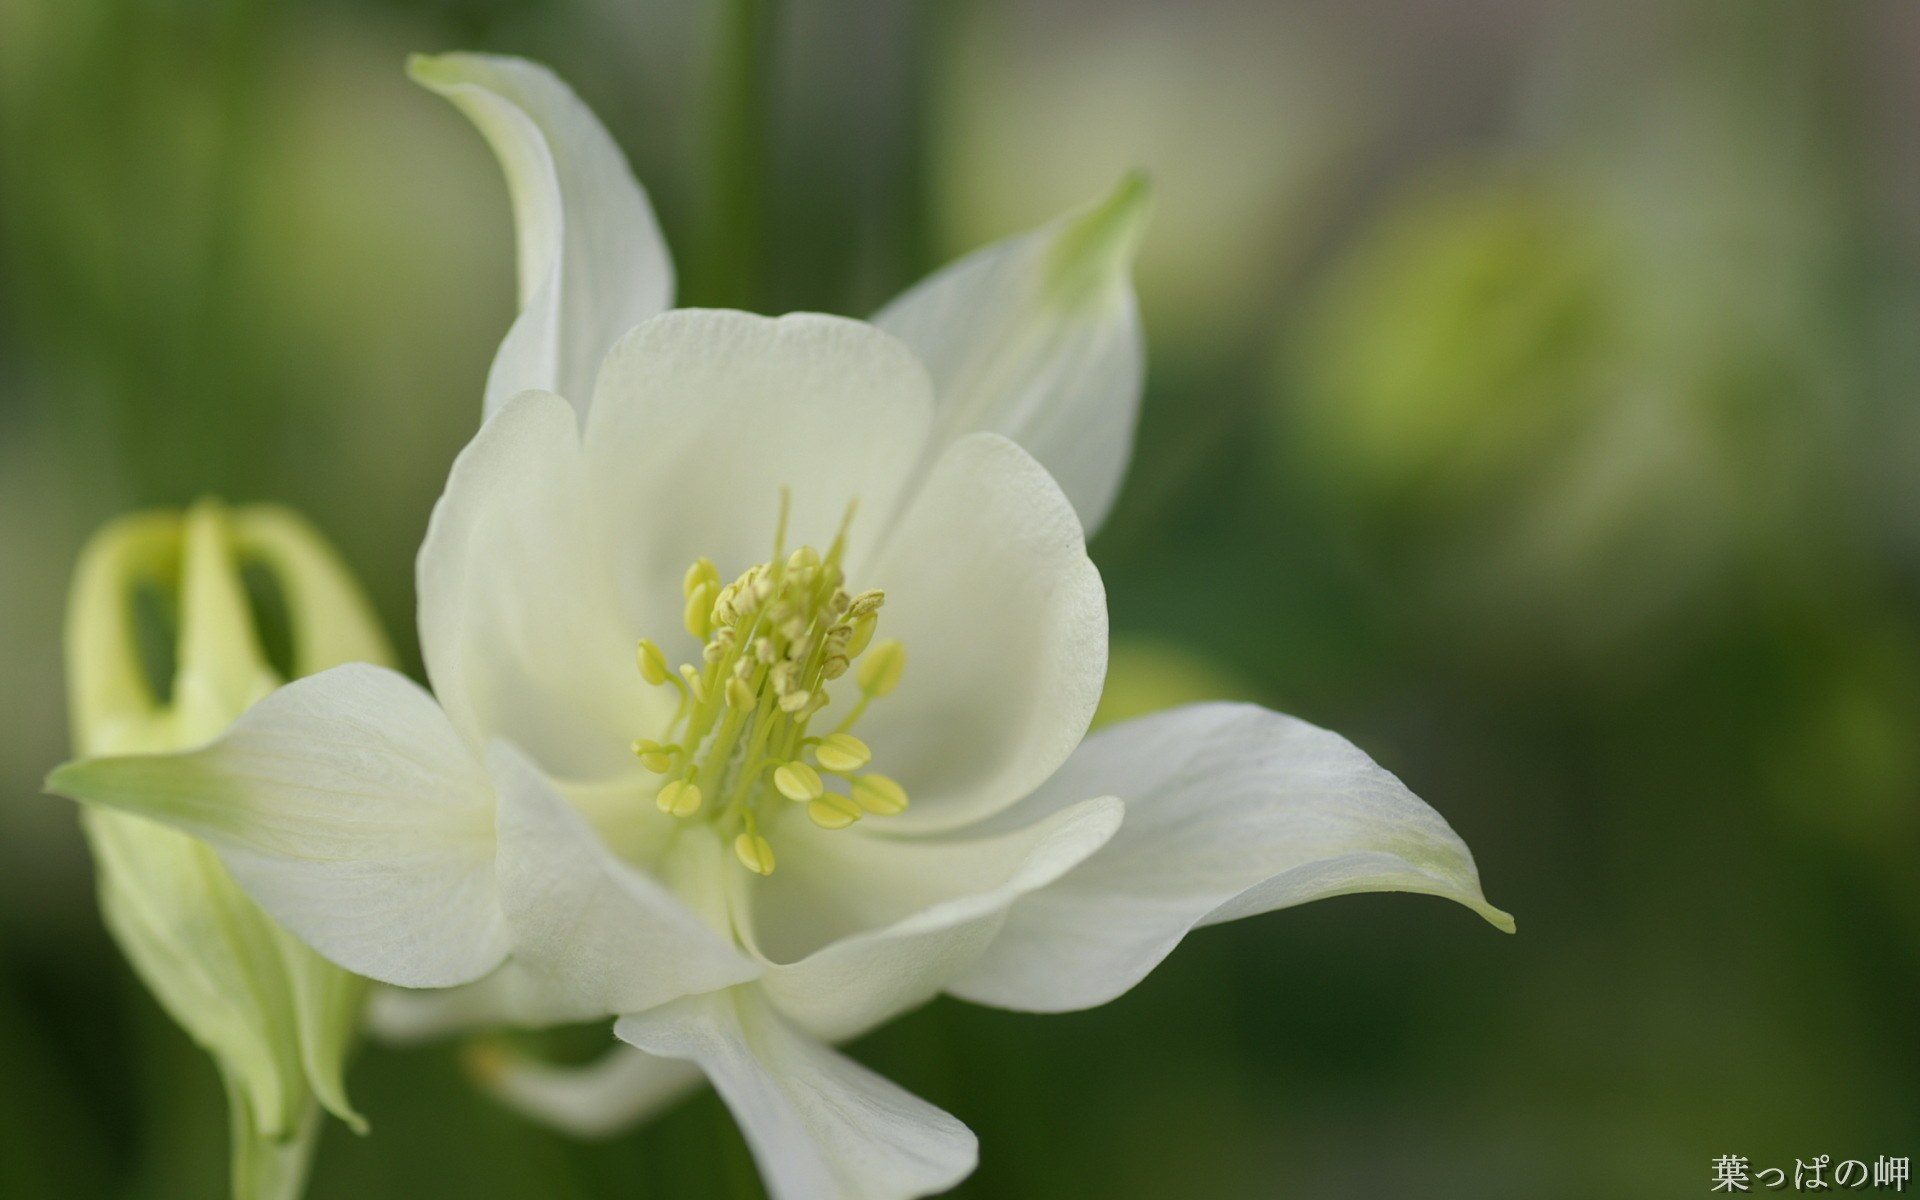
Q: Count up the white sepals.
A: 5